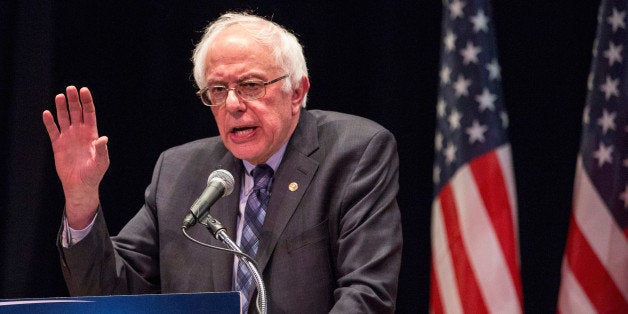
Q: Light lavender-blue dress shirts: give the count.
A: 1